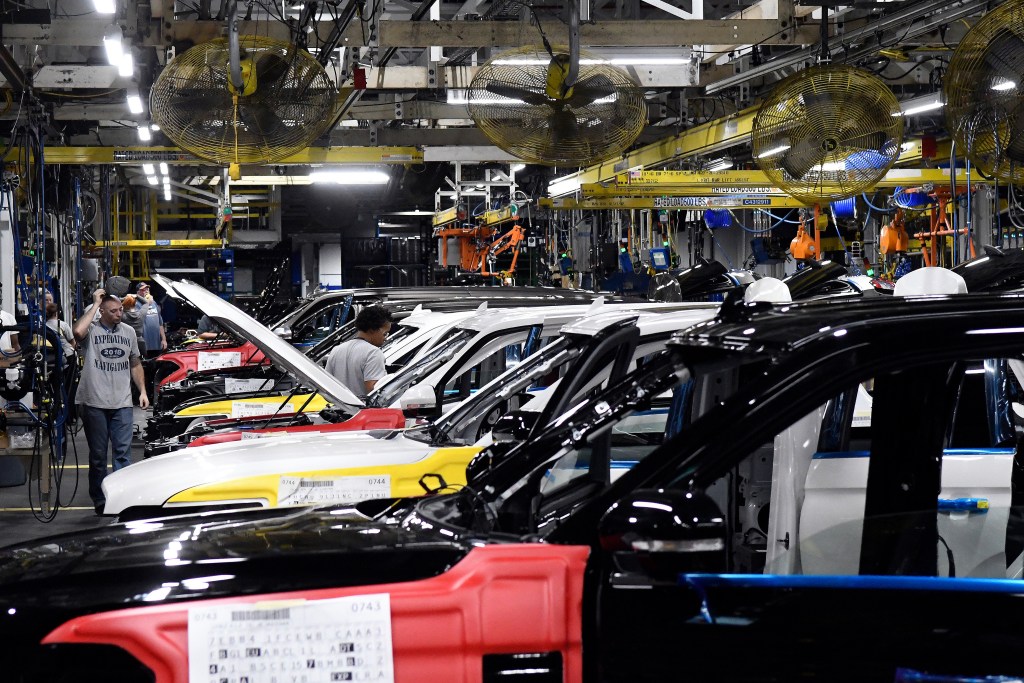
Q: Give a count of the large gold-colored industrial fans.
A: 4